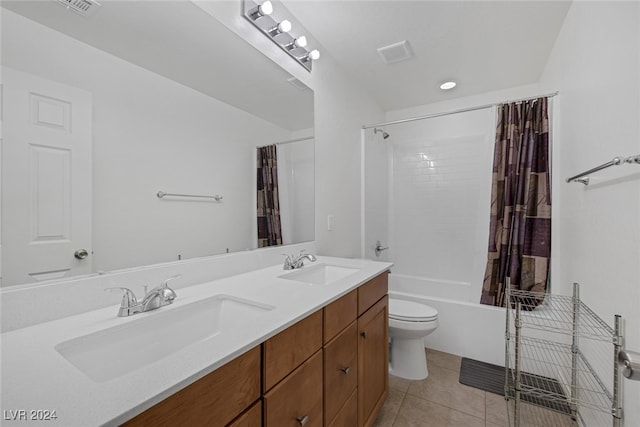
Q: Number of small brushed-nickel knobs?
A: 3